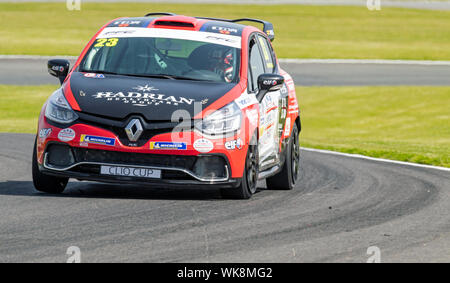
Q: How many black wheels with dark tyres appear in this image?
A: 3